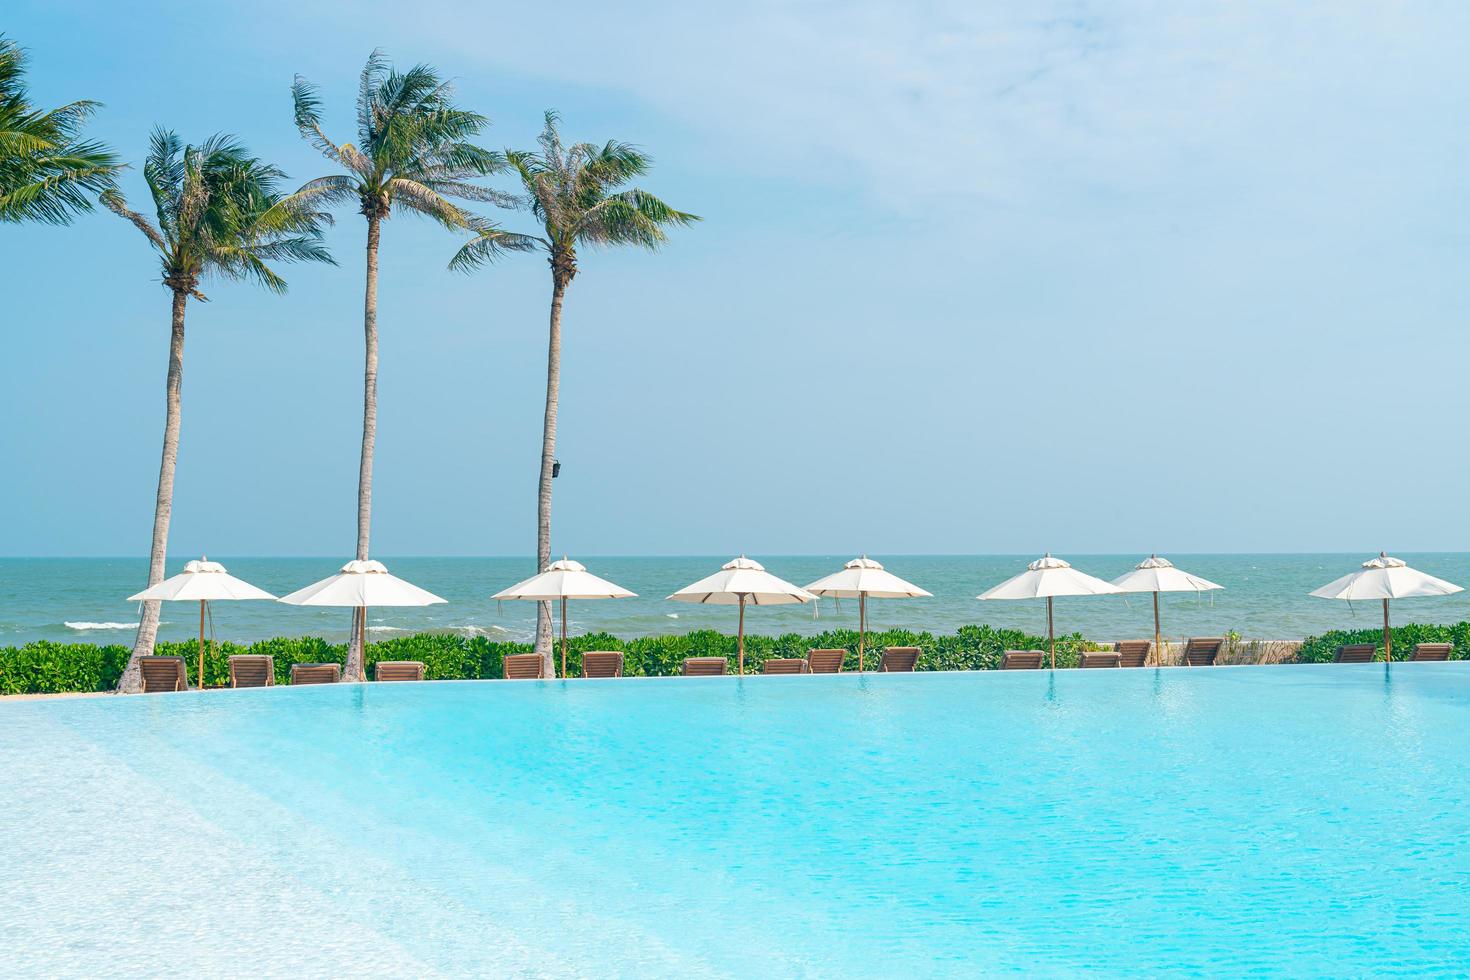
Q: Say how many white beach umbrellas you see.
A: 8